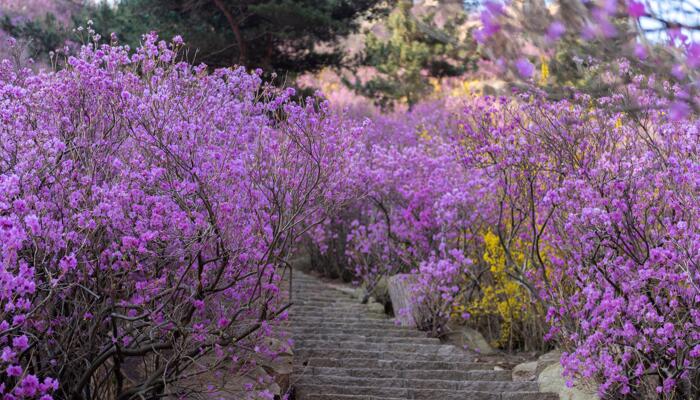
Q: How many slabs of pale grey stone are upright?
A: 1